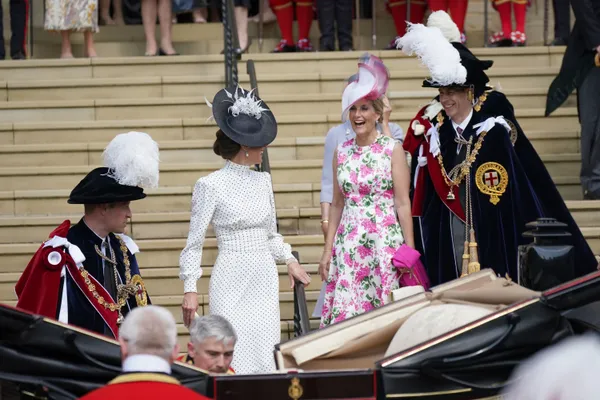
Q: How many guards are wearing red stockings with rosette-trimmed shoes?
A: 4